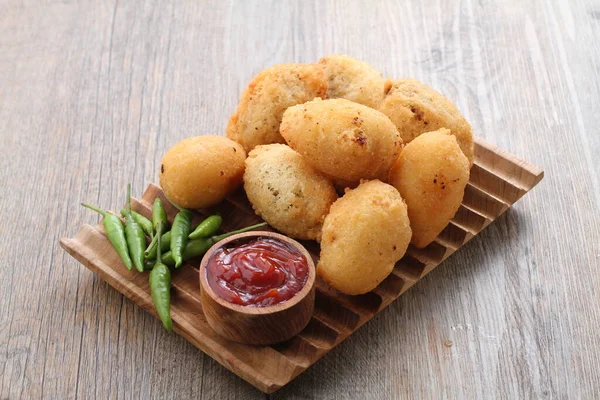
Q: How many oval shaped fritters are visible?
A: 8